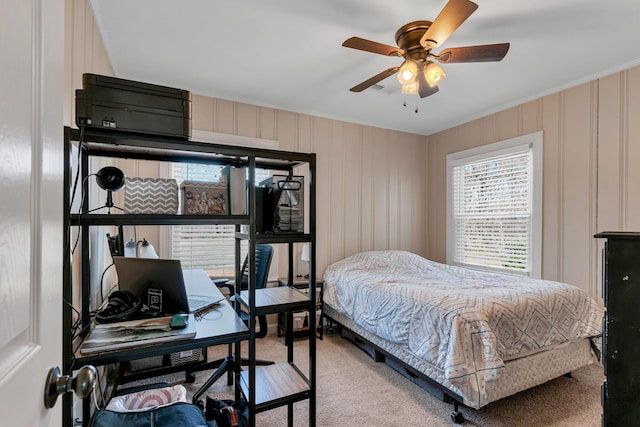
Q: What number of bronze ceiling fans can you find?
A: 1